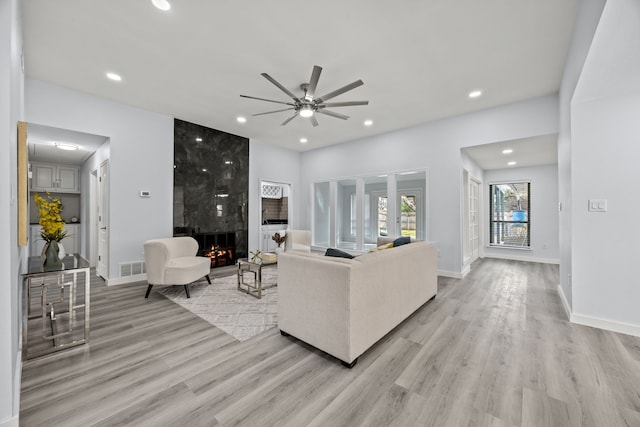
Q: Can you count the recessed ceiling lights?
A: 8